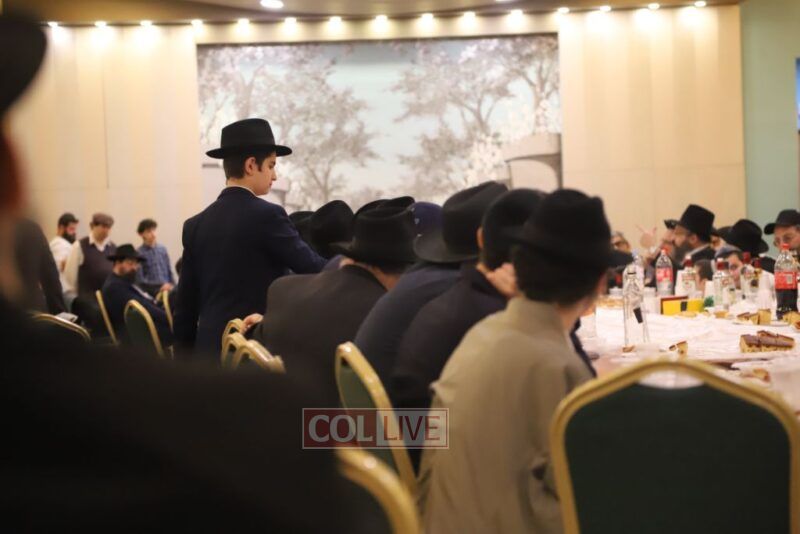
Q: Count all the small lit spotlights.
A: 15